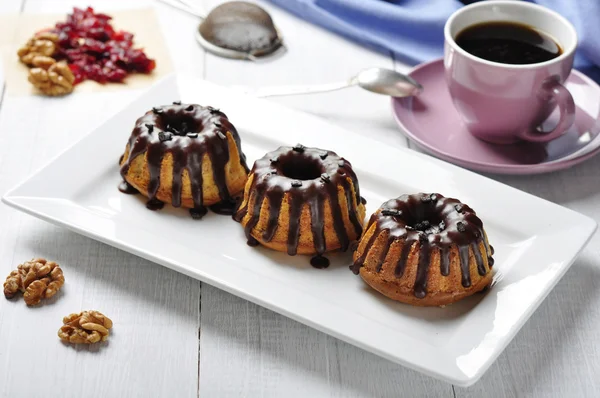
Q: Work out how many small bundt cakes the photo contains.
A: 3